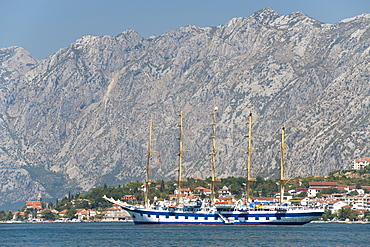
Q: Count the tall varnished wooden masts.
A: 5